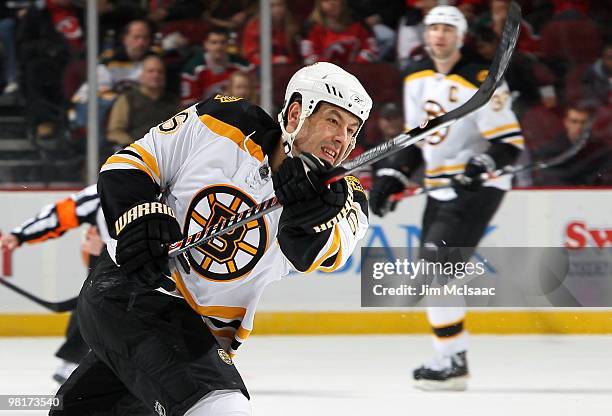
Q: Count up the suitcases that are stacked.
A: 0